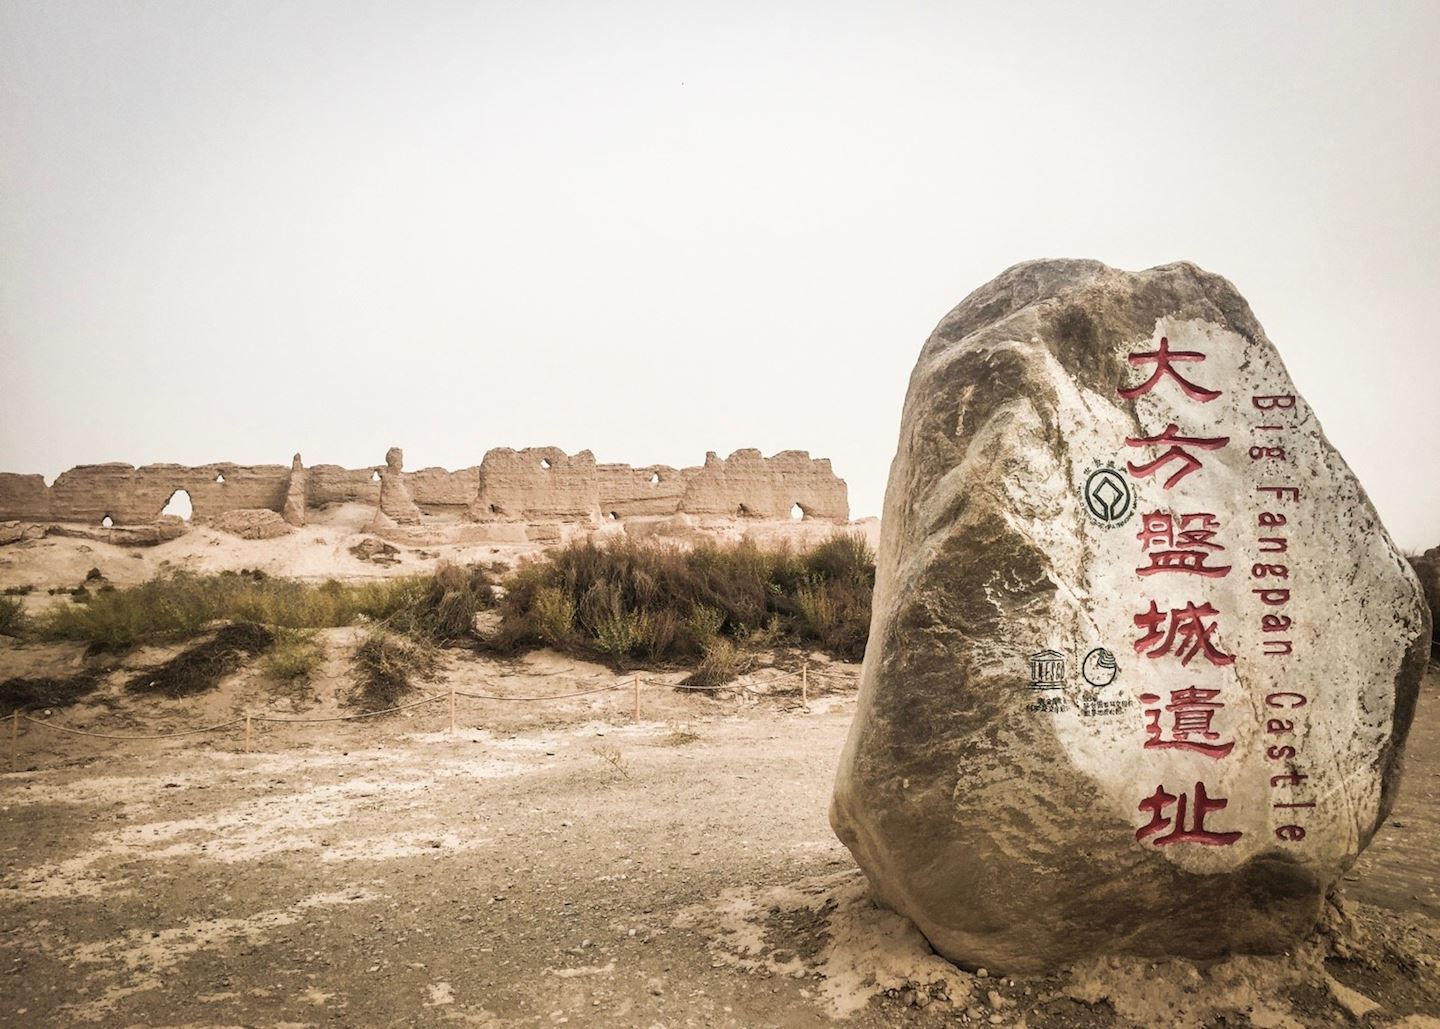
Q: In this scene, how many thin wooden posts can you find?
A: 5